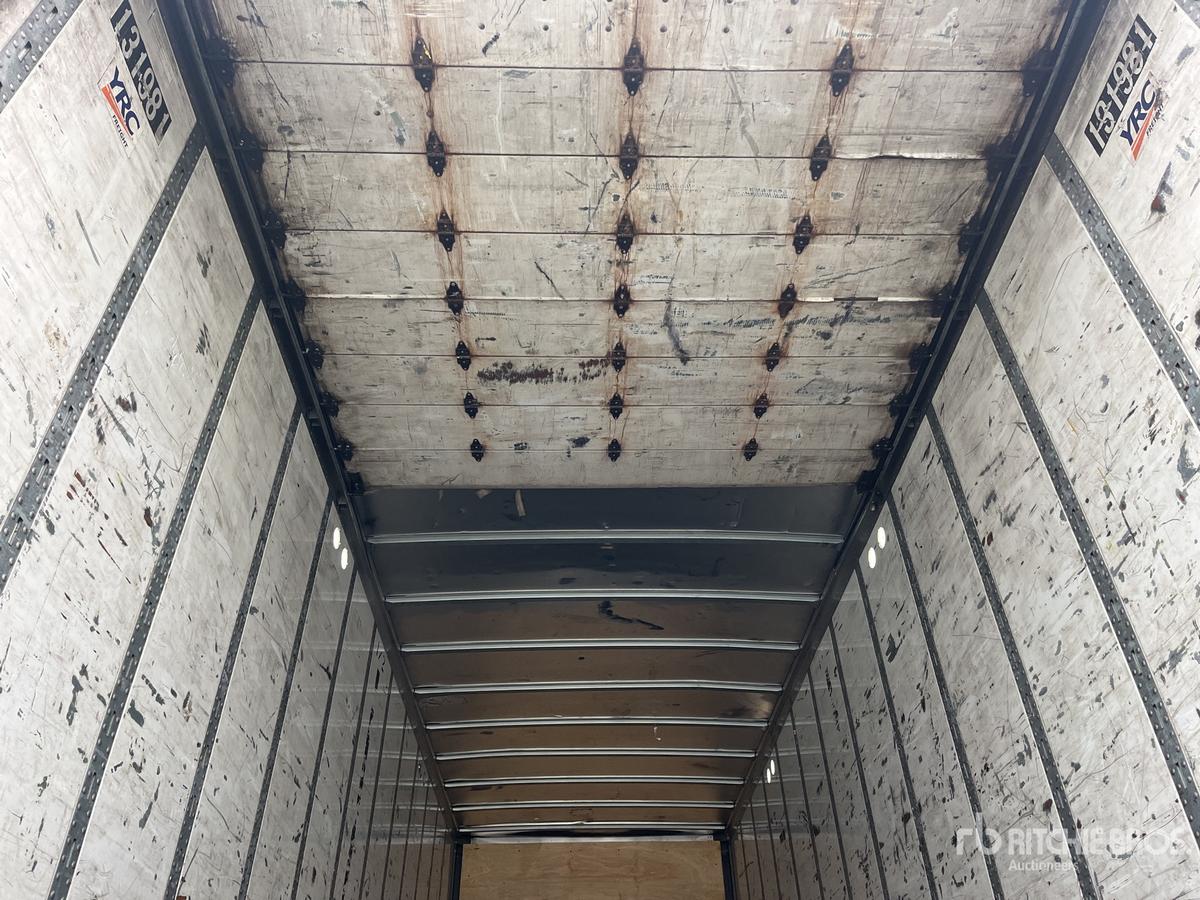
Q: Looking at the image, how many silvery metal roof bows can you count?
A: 9